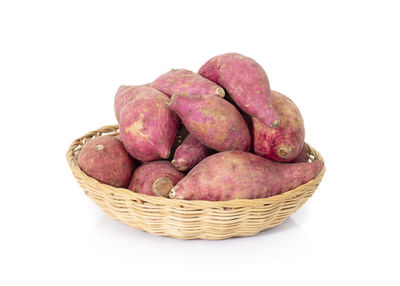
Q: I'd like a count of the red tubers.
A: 11